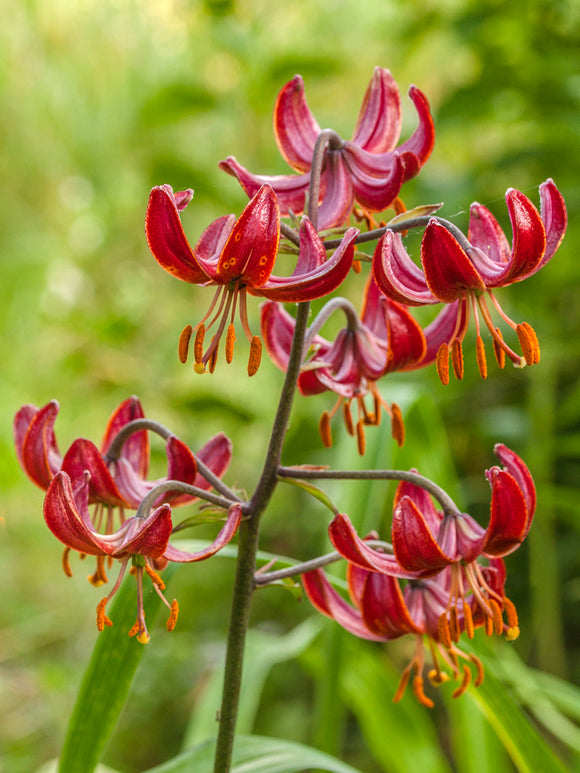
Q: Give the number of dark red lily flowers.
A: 8